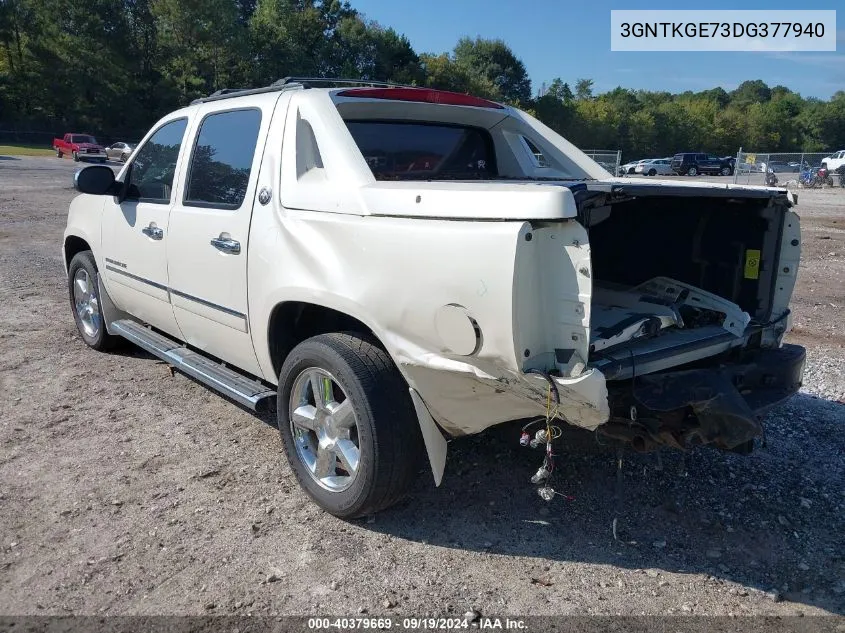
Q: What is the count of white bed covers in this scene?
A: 1